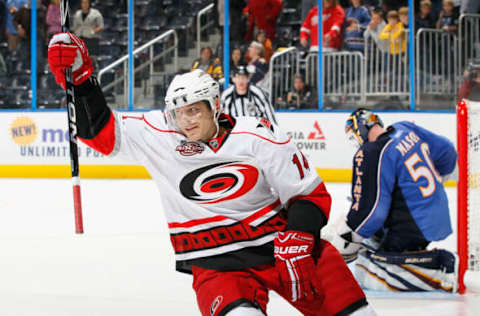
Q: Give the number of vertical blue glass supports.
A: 5